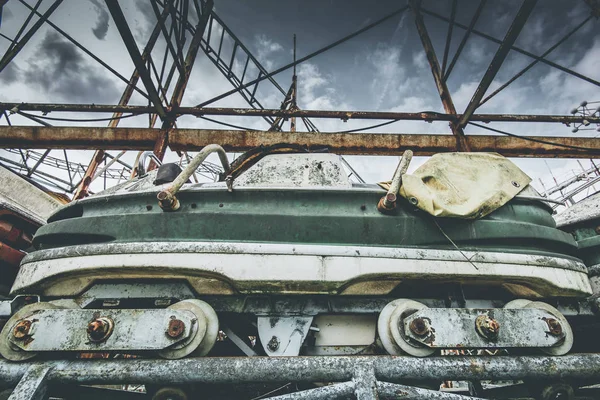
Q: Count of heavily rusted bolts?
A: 6